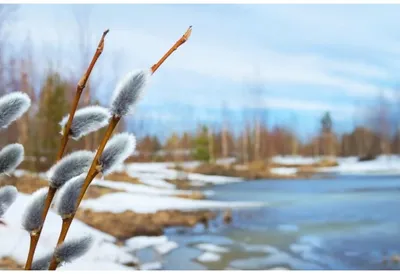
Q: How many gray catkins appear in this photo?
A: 11